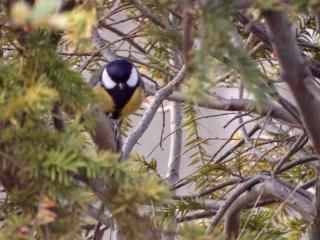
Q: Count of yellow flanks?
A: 2